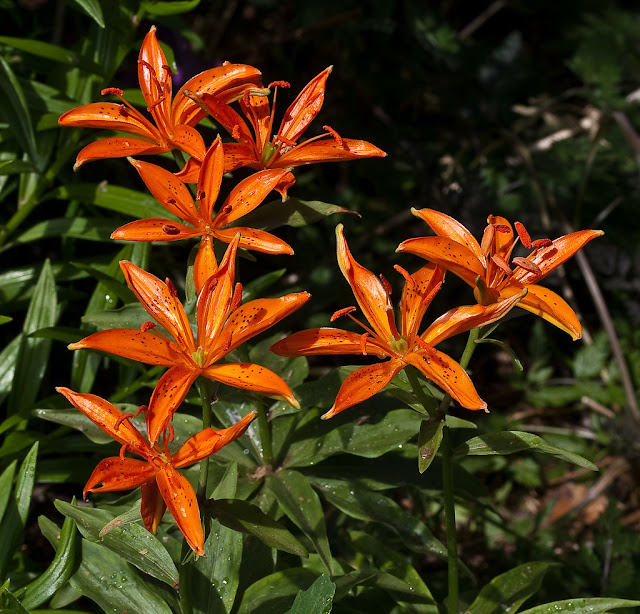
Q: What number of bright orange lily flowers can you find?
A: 7